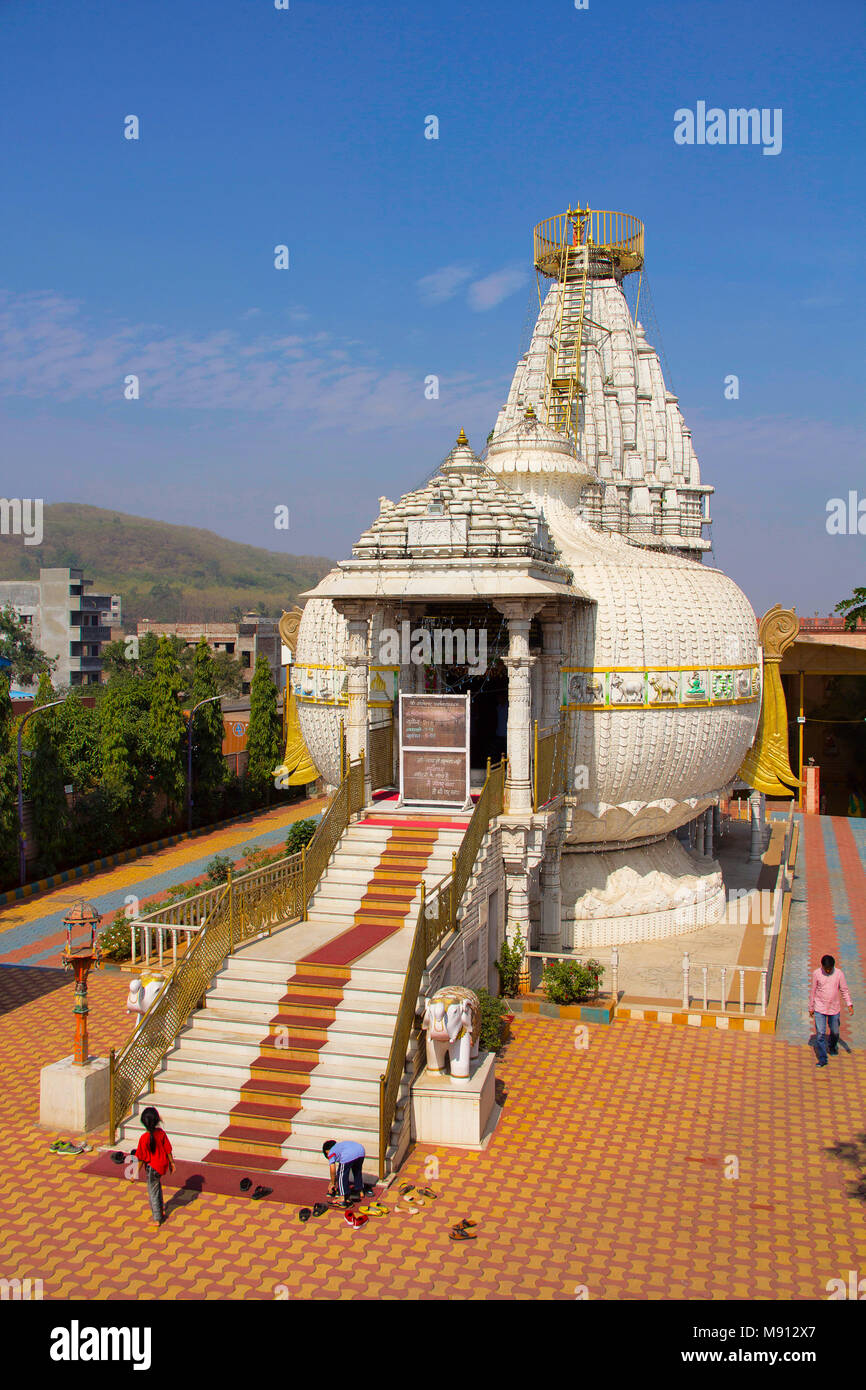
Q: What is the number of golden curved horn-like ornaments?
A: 2